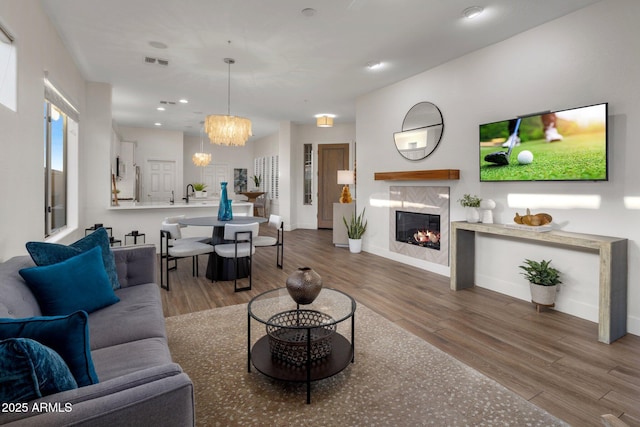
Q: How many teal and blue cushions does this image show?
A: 4